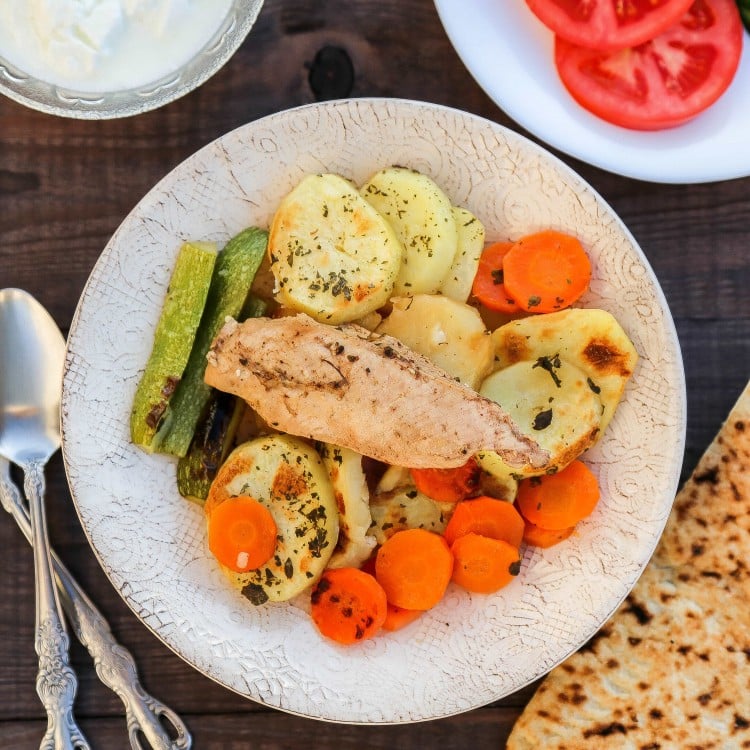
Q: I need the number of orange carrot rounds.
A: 11